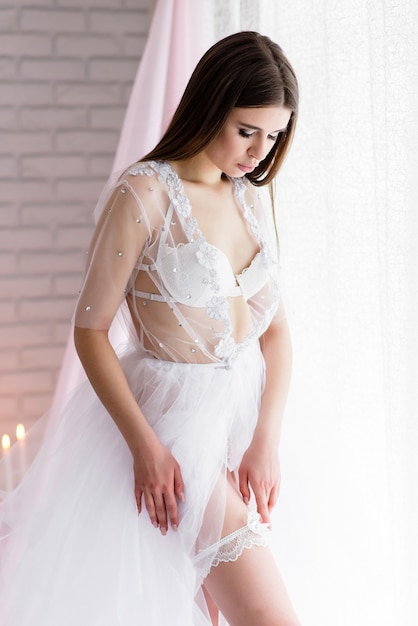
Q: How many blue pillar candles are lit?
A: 0